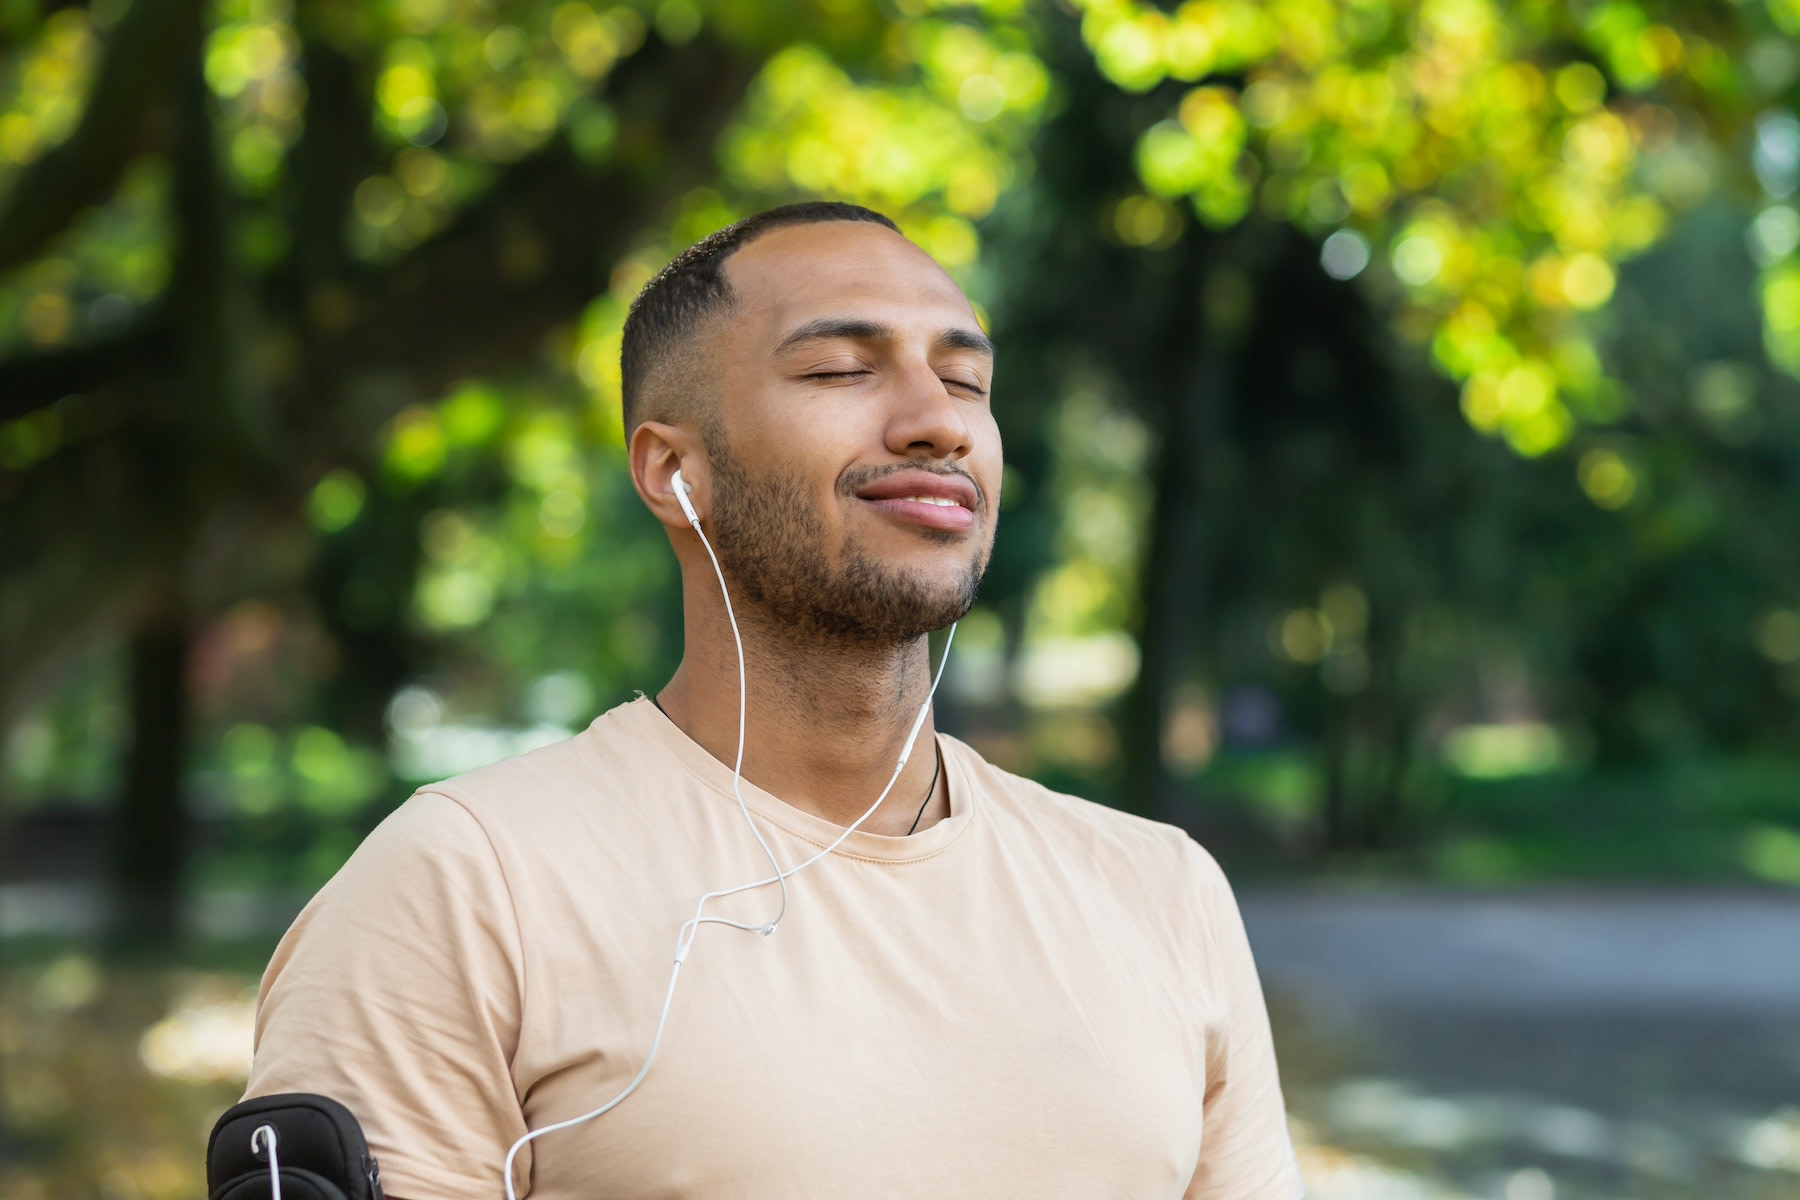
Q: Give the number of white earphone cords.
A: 2